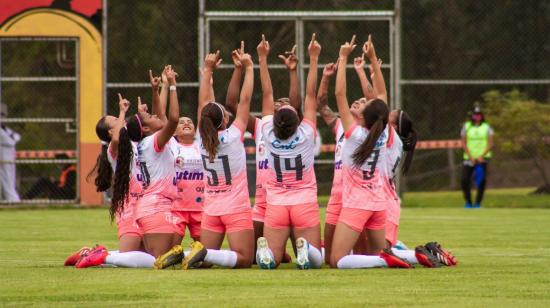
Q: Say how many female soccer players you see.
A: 9